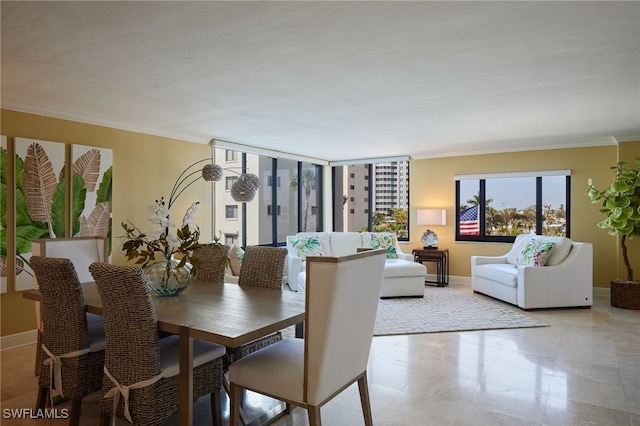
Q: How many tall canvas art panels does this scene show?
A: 3